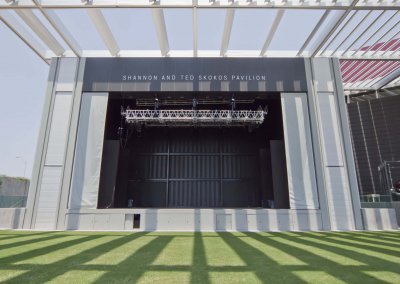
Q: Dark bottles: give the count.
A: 0